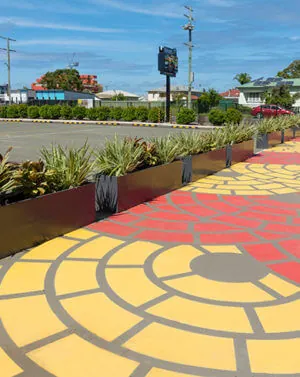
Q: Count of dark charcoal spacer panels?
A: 6